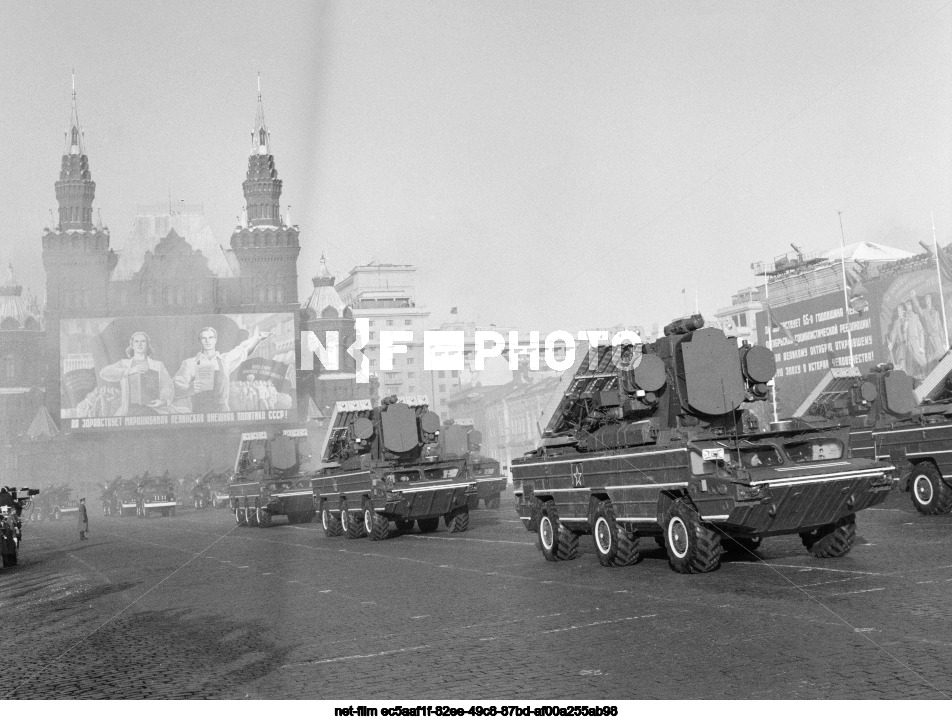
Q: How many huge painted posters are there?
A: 2